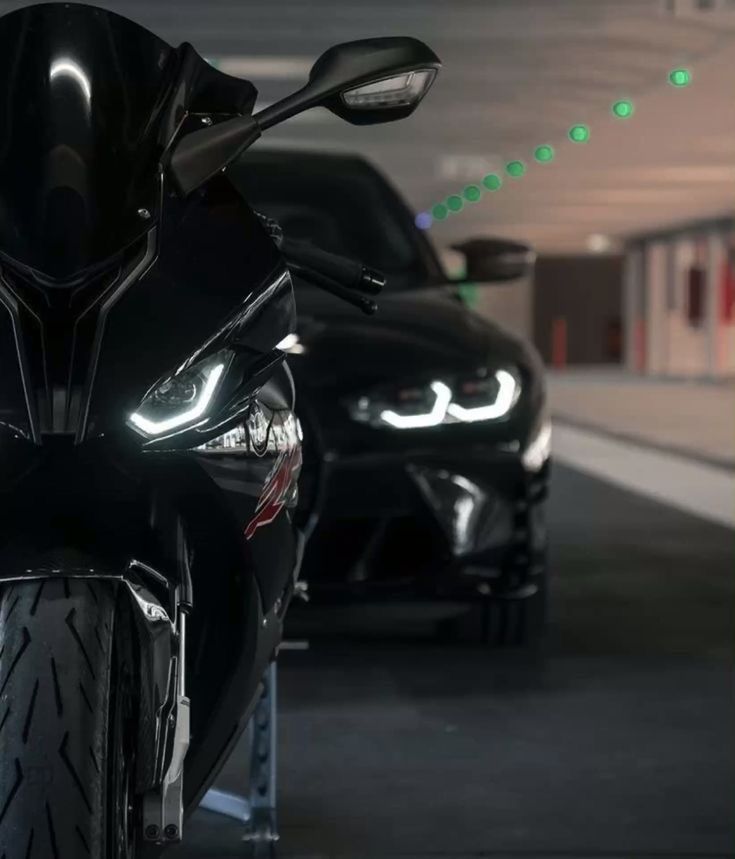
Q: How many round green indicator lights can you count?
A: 9